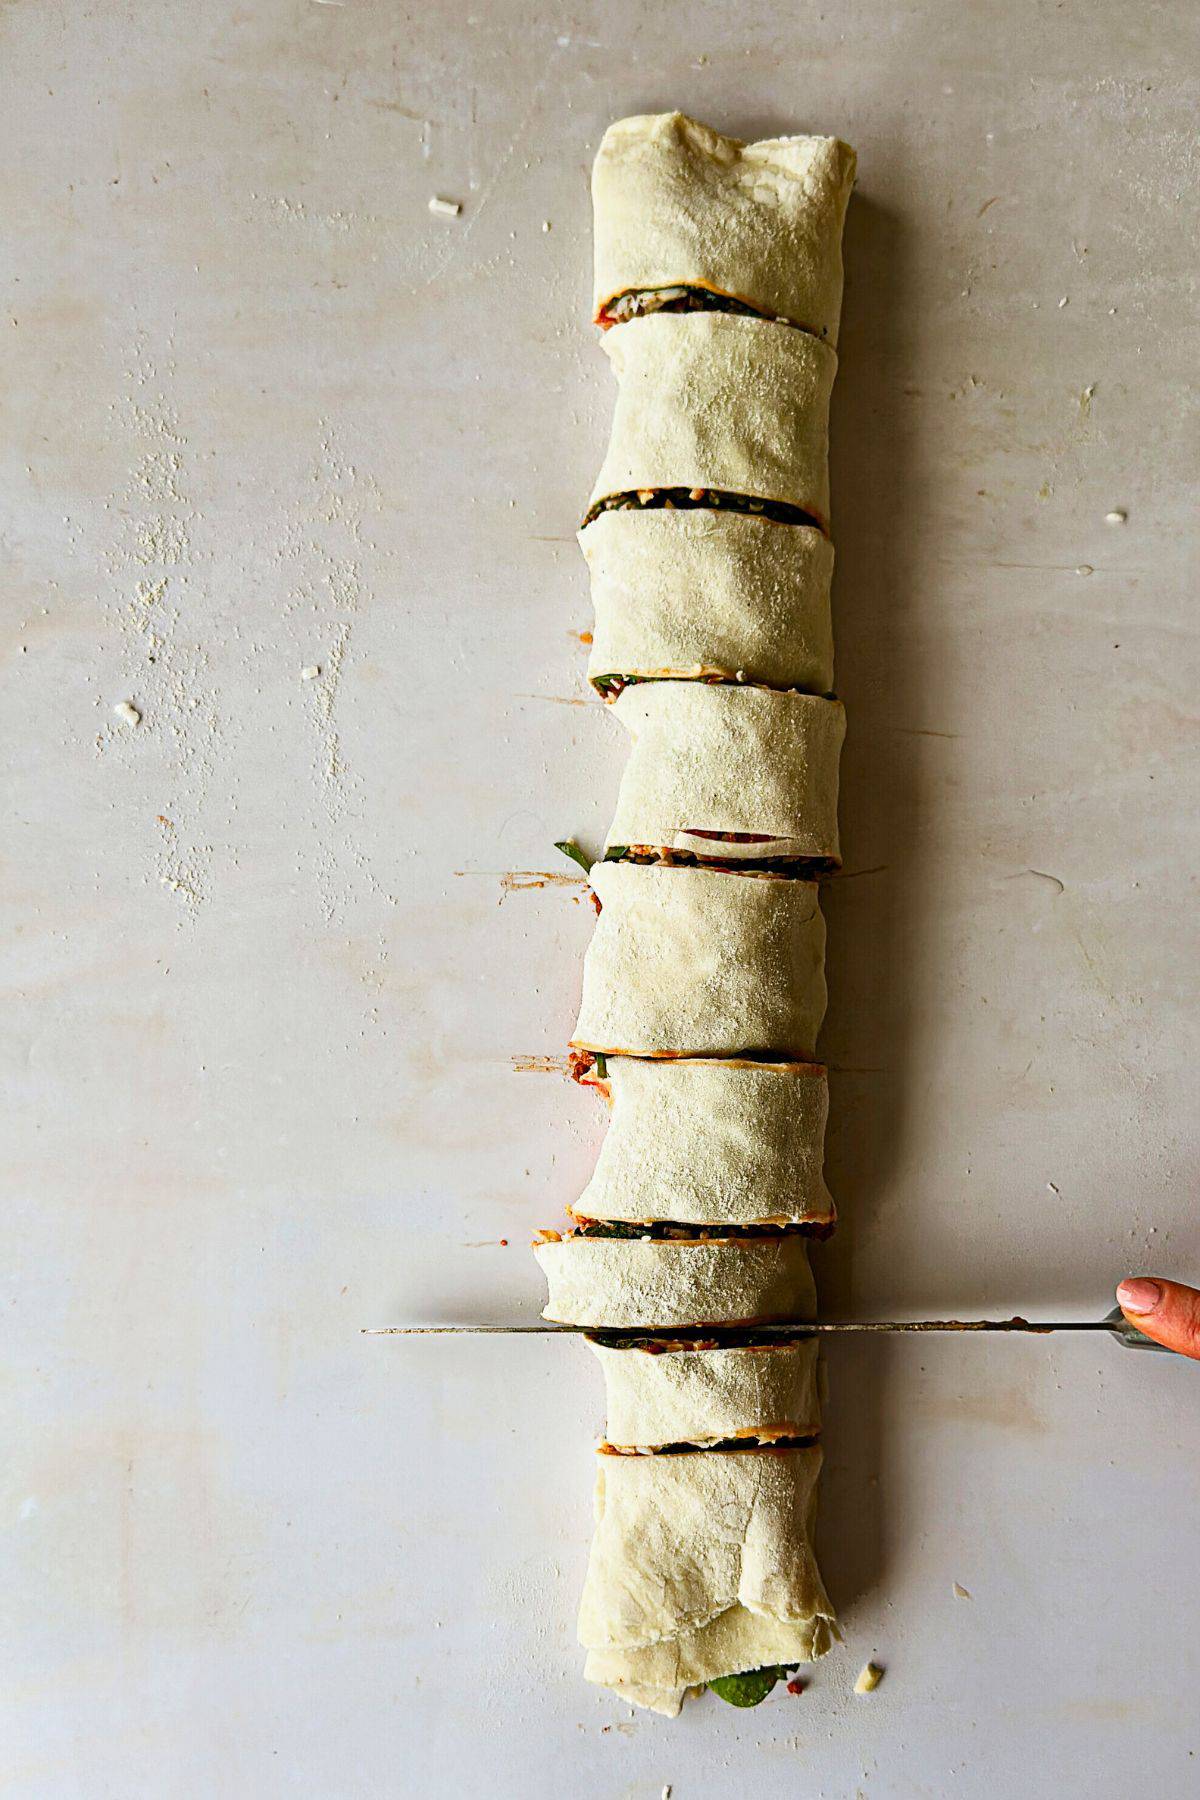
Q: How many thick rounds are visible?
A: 7